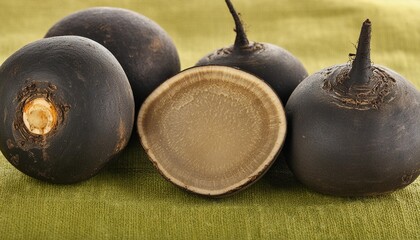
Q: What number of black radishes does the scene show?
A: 5